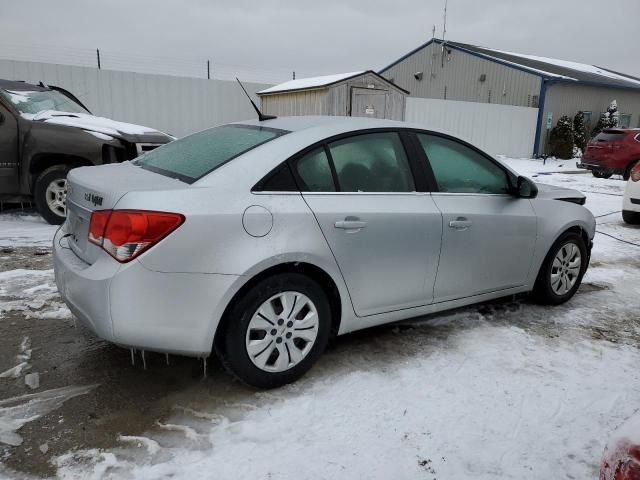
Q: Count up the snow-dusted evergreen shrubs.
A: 3